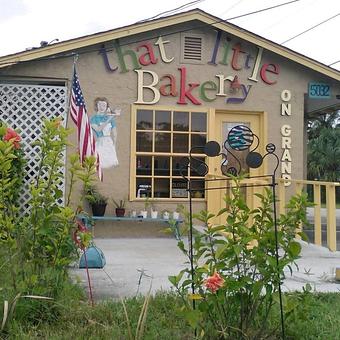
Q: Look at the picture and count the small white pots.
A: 5